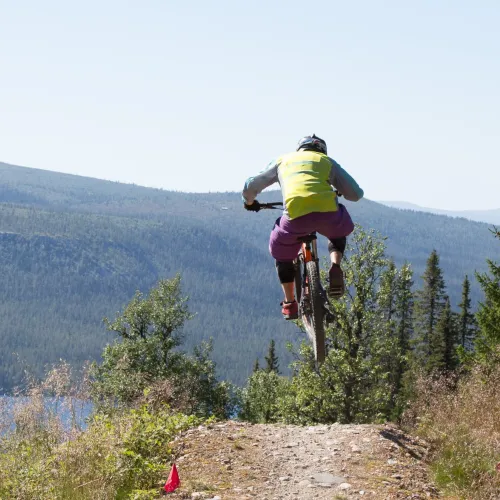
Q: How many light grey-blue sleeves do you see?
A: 2